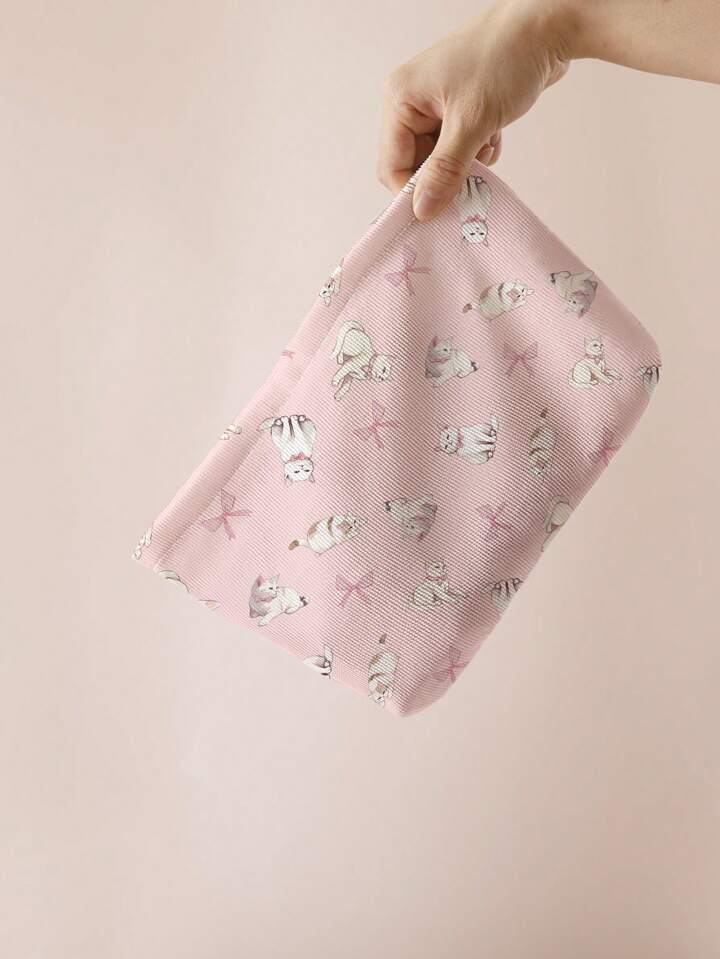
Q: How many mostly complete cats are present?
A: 14